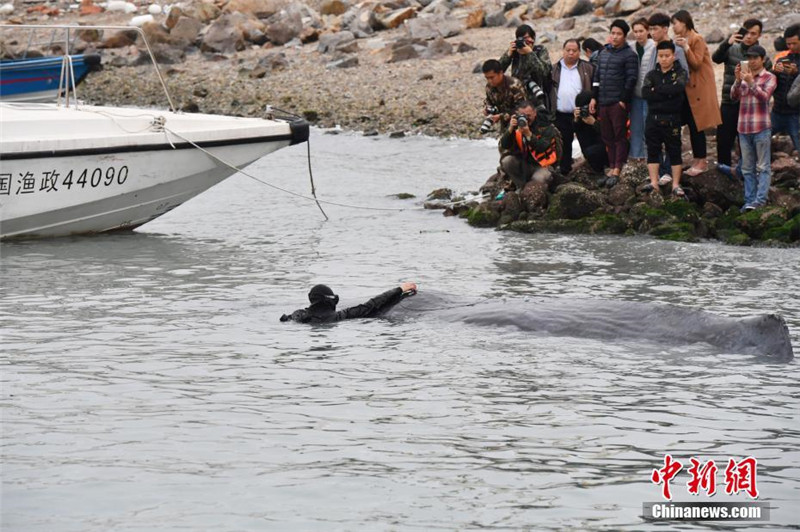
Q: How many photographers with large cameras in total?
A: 4